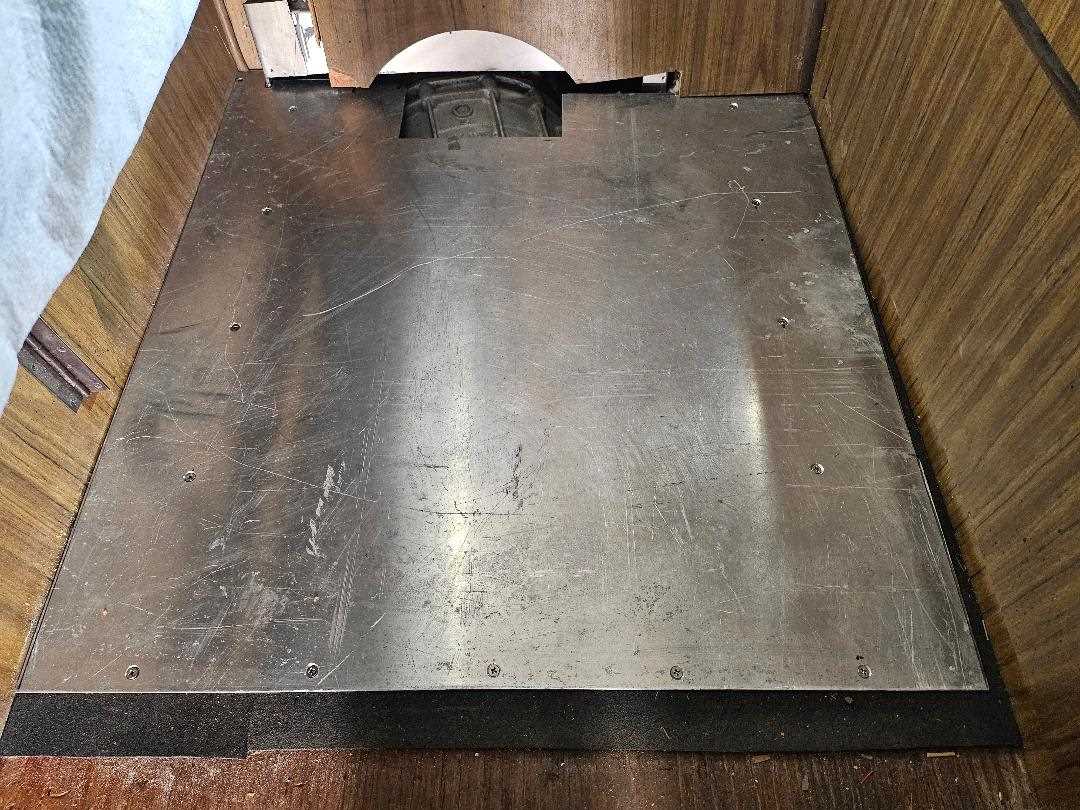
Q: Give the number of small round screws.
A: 13